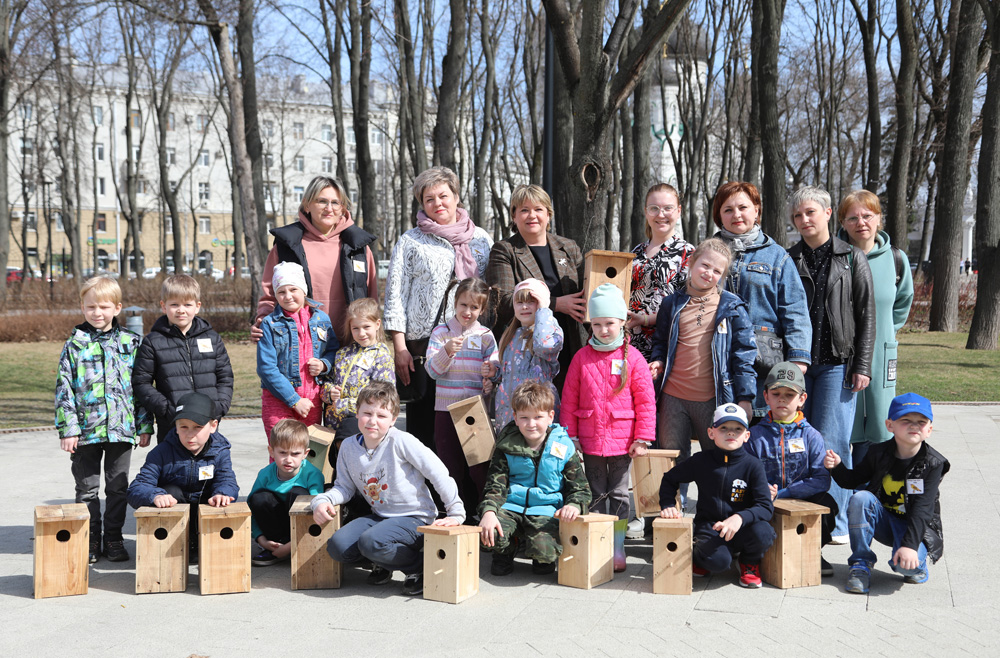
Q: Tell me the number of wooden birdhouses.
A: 12